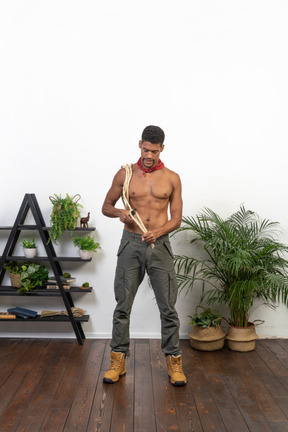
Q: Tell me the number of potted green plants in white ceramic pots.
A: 2